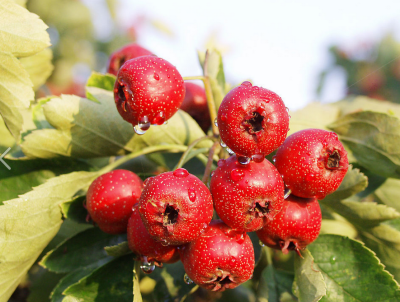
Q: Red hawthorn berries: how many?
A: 11